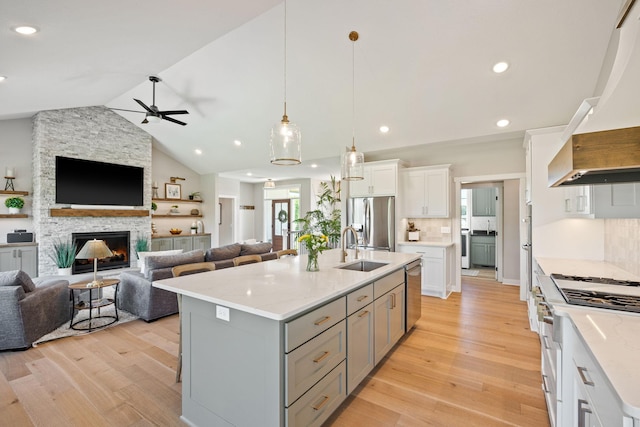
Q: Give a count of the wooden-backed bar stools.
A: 3